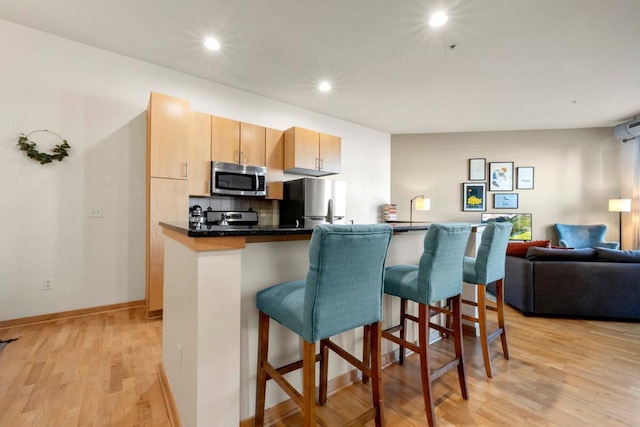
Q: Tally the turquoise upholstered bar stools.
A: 3